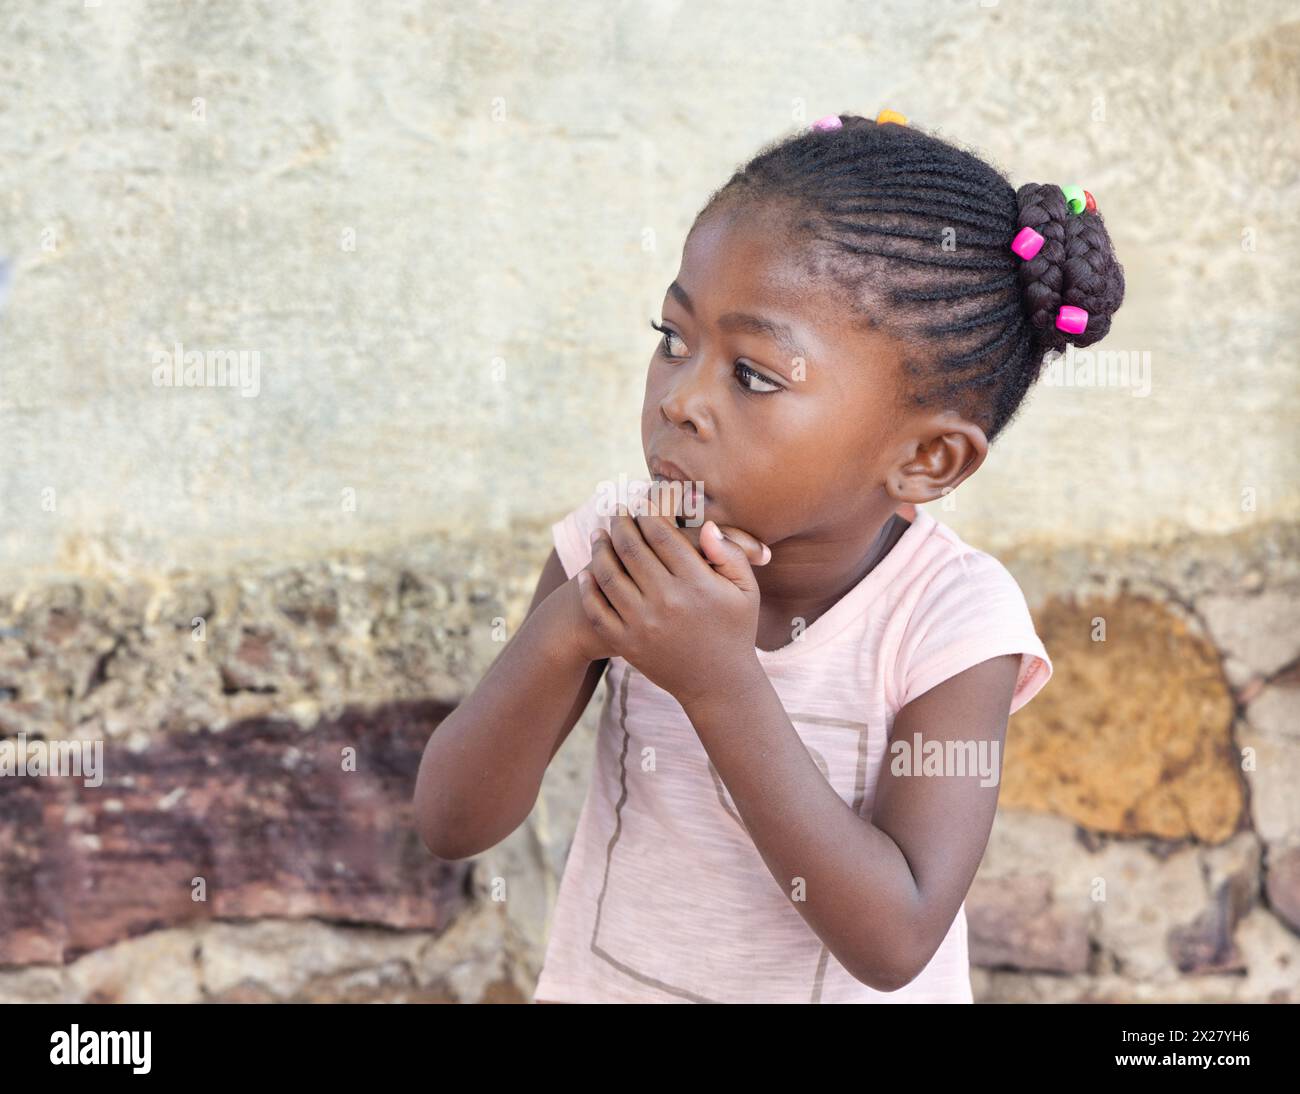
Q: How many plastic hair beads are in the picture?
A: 6